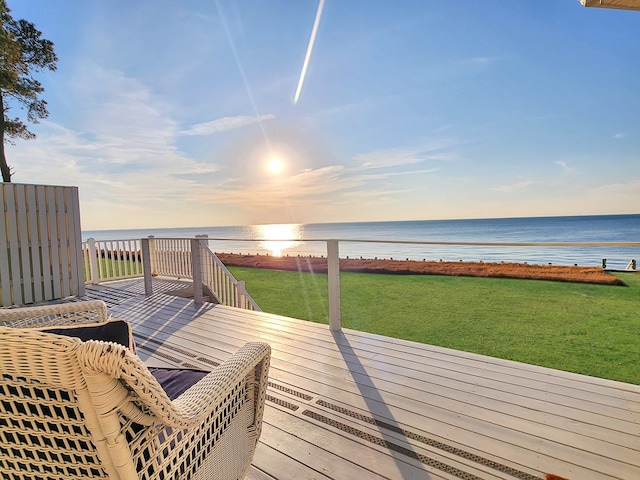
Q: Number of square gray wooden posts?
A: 3